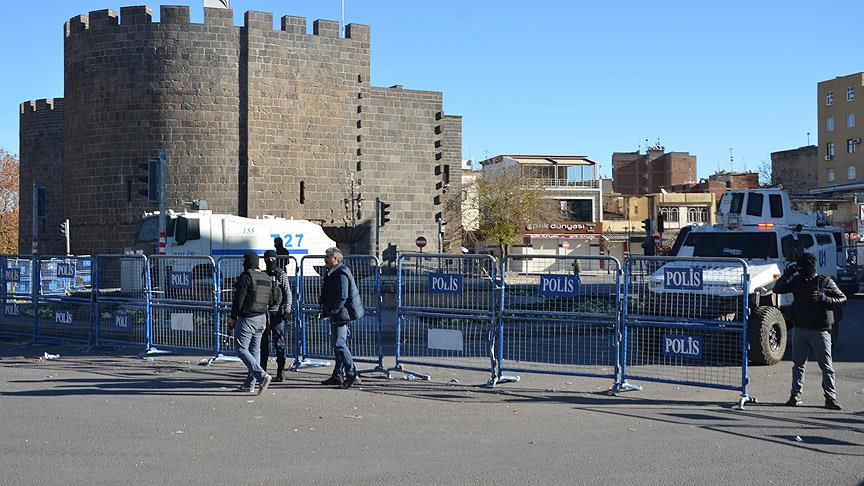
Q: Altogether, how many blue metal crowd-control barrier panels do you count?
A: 9